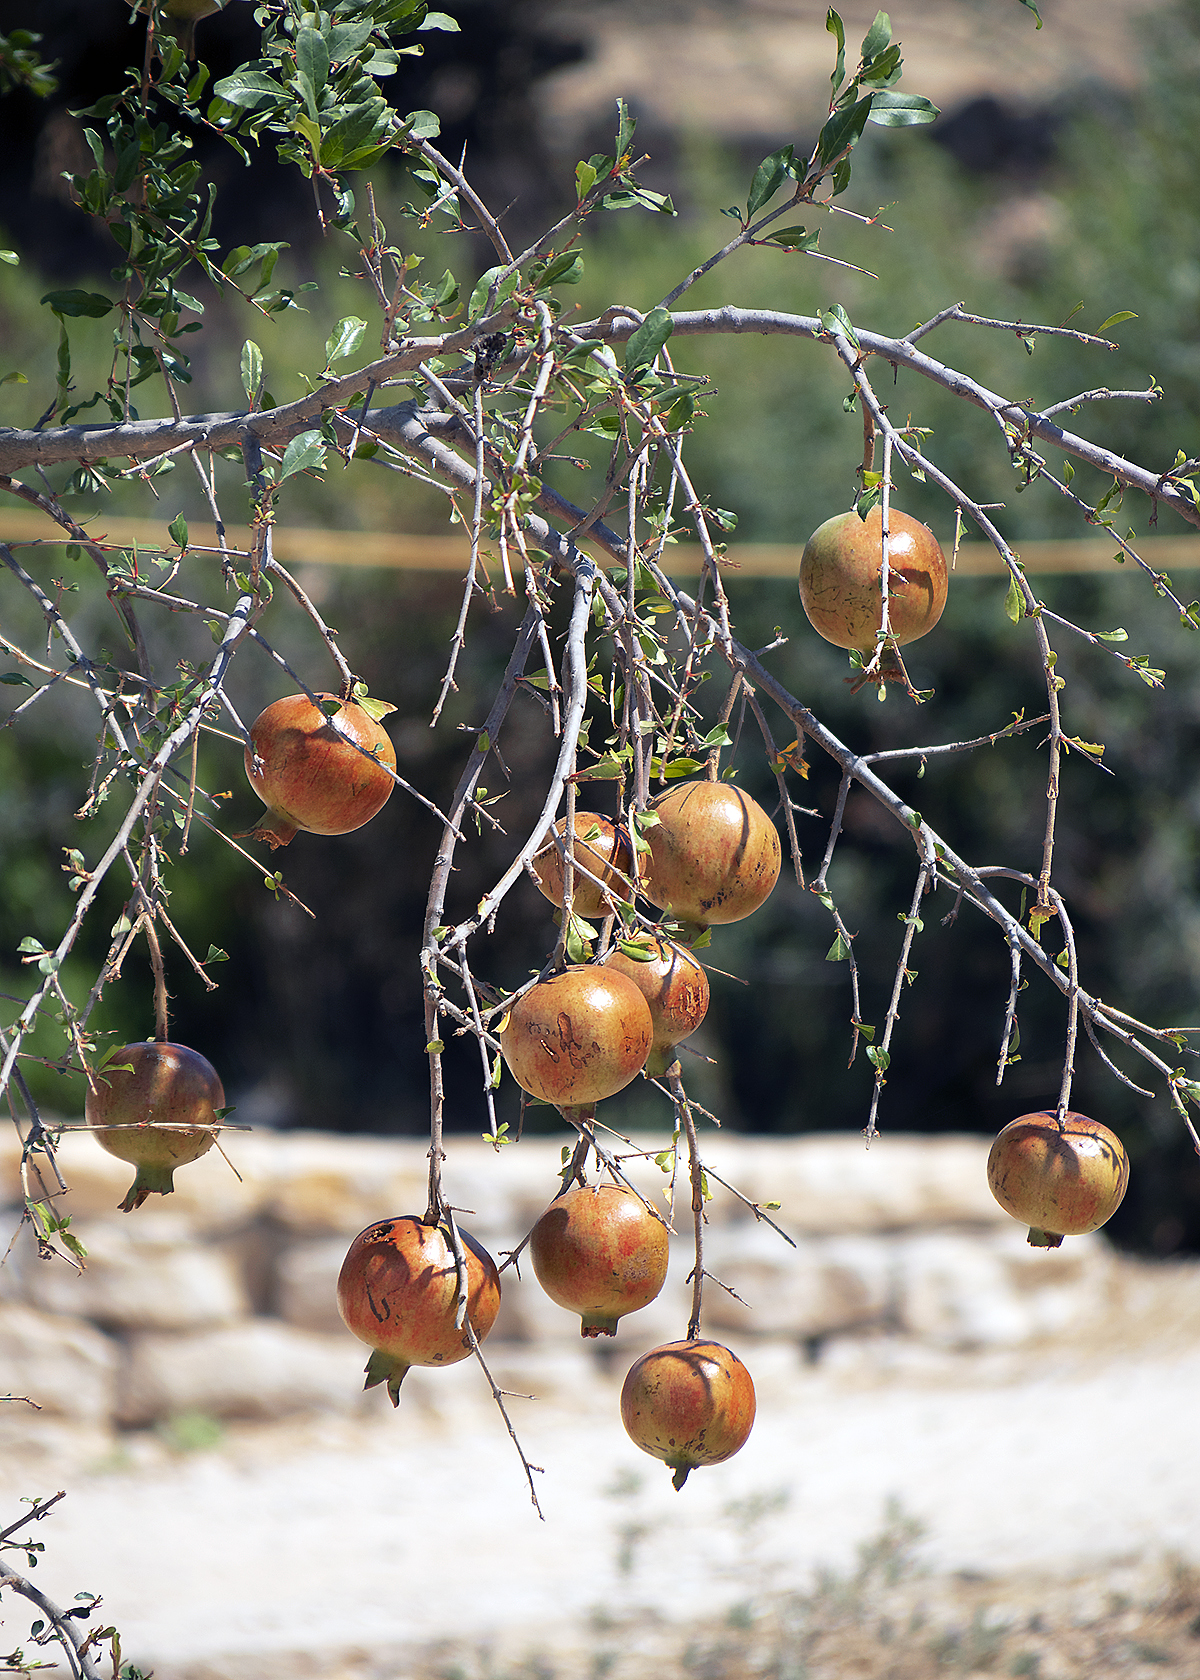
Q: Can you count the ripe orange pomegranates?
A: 11